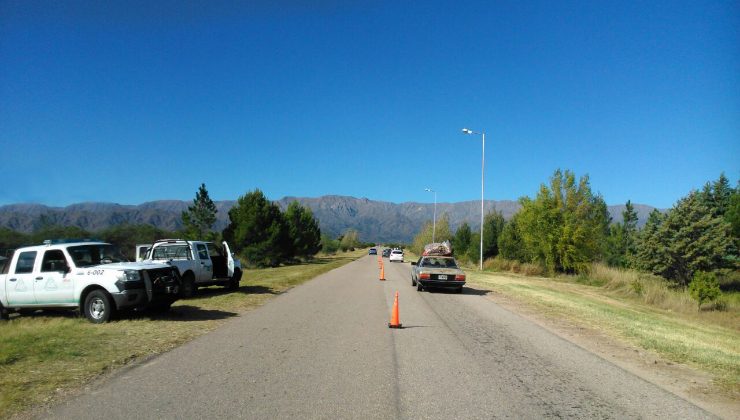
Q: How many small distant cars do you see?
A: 3